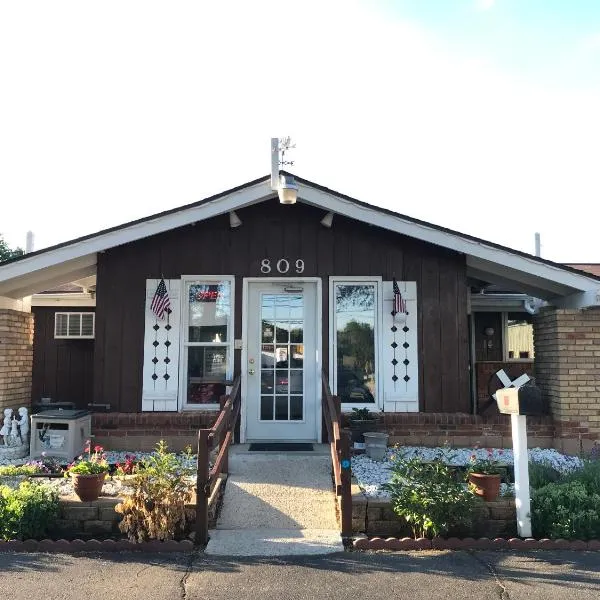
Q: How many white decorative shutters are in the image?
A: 2